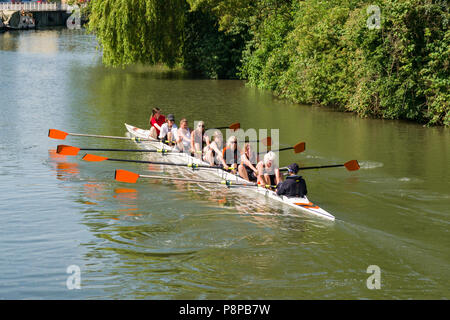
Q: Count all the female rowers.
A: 8